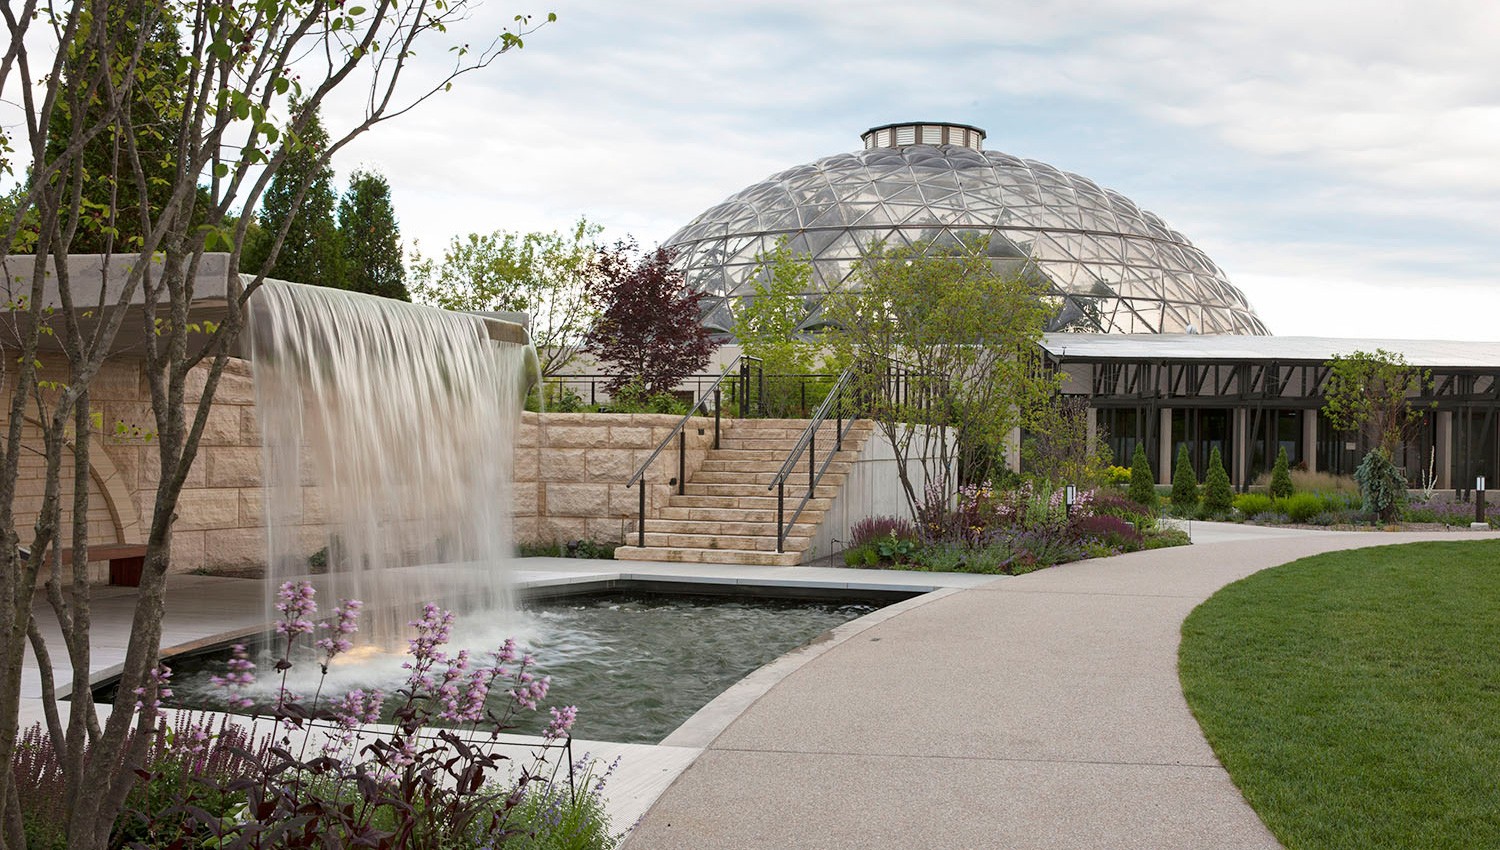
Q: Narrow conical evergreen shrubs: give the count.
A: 4